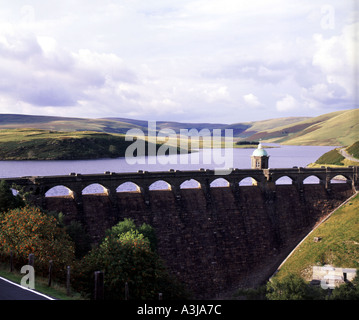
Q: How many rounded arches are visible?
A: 10